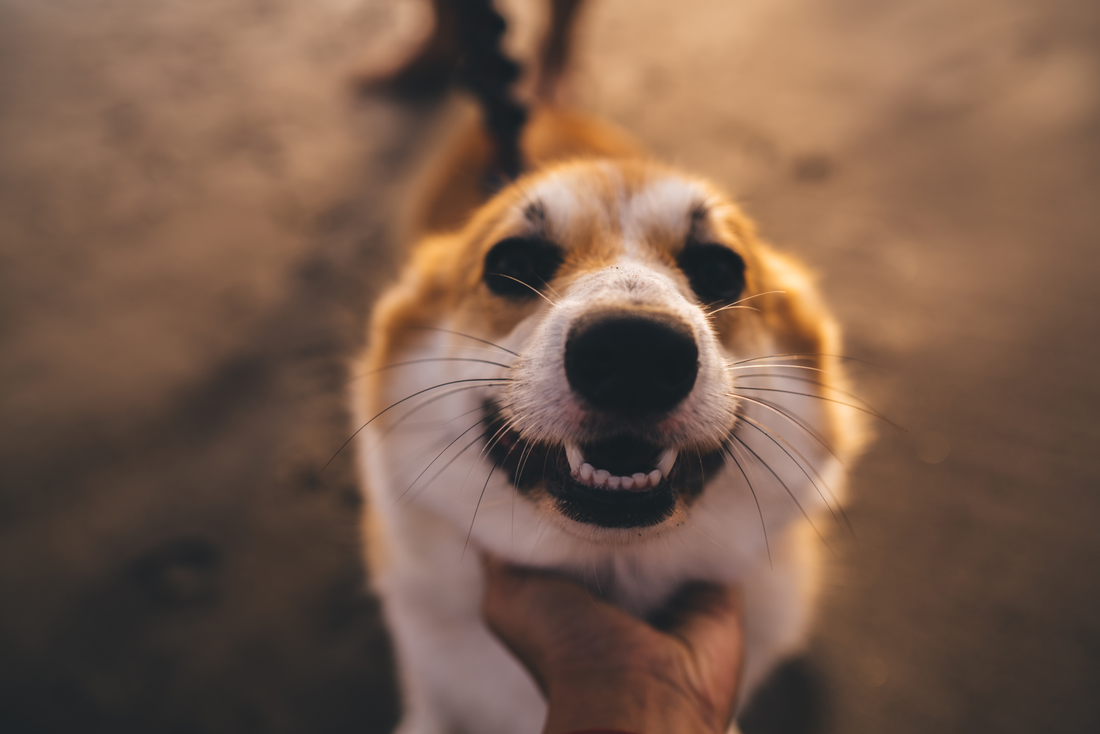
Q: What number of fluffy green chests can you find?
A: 0